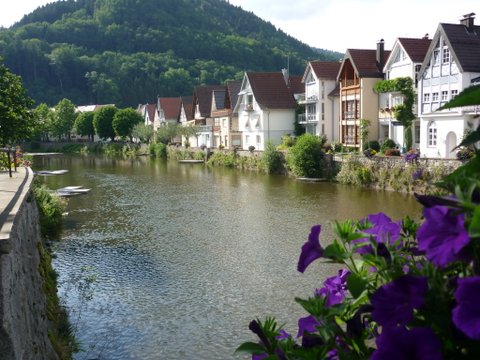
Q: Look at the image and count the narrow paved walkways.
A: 1